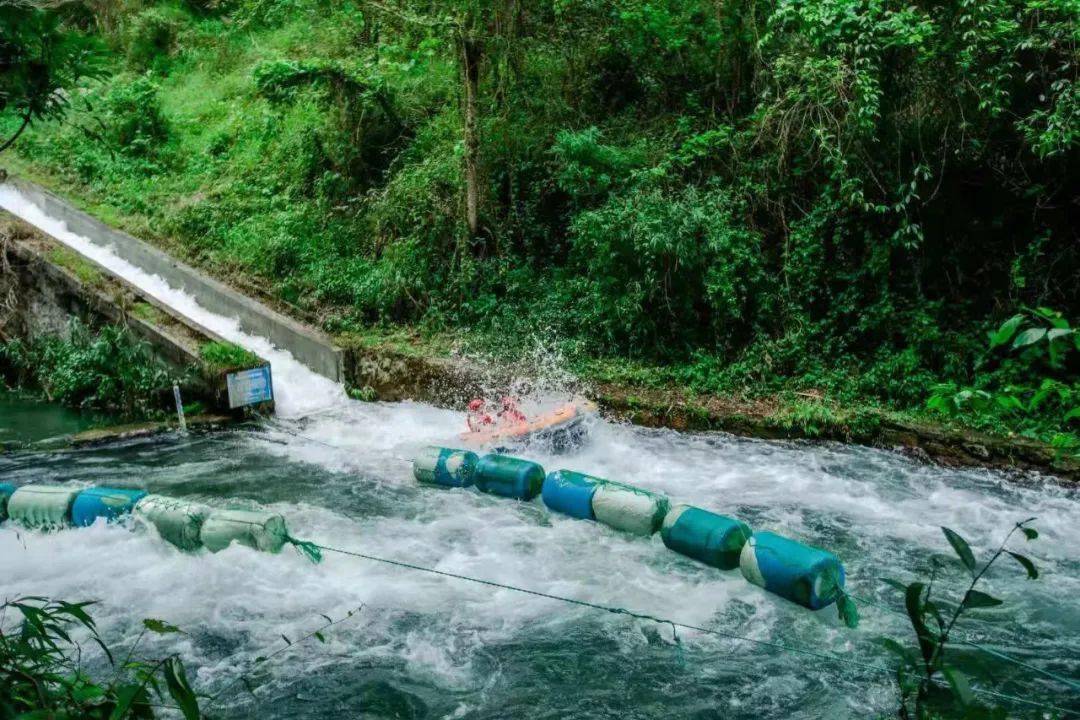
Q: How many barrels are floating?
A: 11